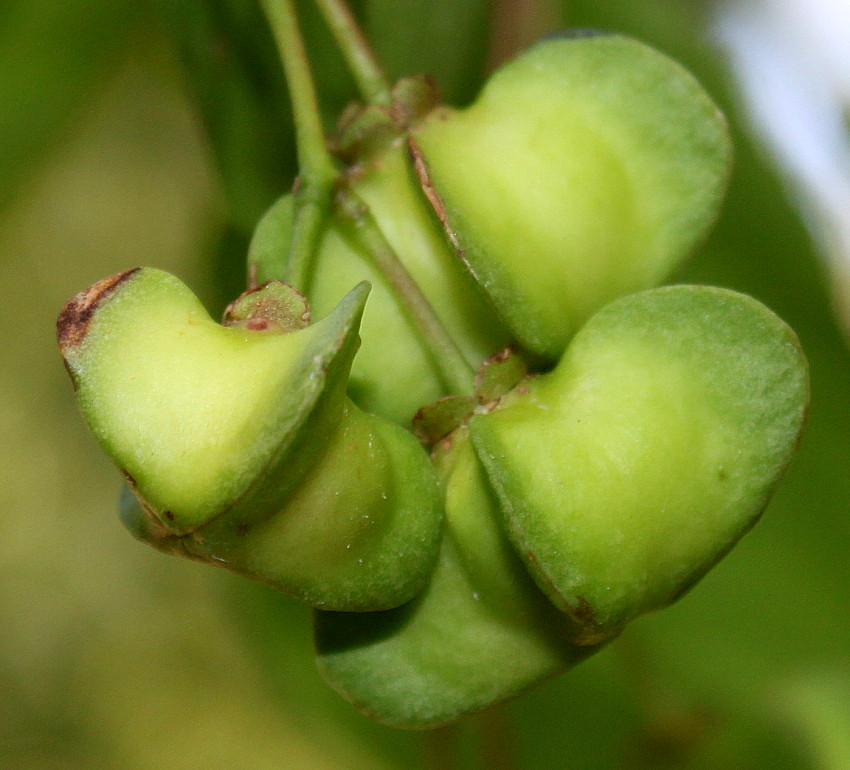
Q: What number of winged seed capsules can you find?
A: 3